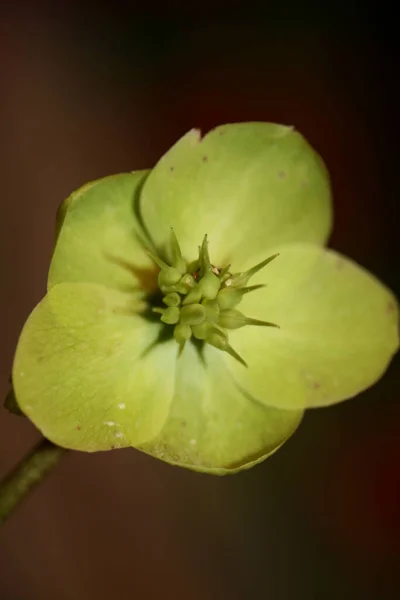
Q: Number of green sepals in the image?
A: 5